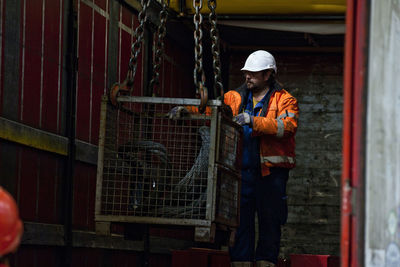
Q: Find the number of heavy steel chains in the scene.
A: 4